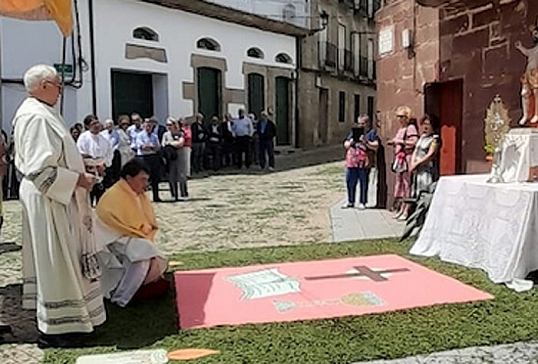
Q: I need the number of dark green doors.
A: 4